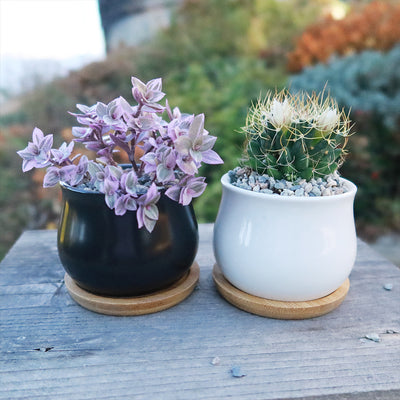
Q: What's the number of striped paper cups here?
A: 0